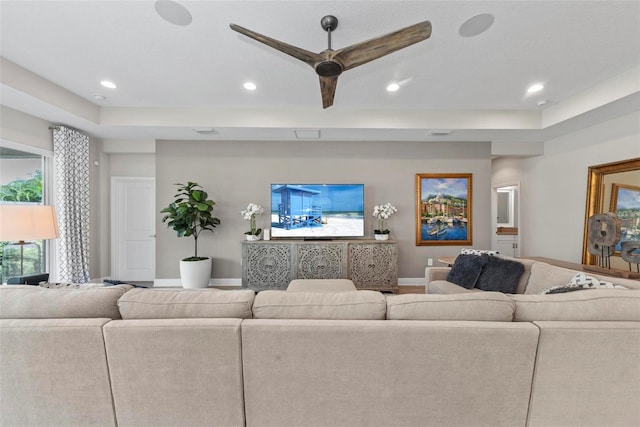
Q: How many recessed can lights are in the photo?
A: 4